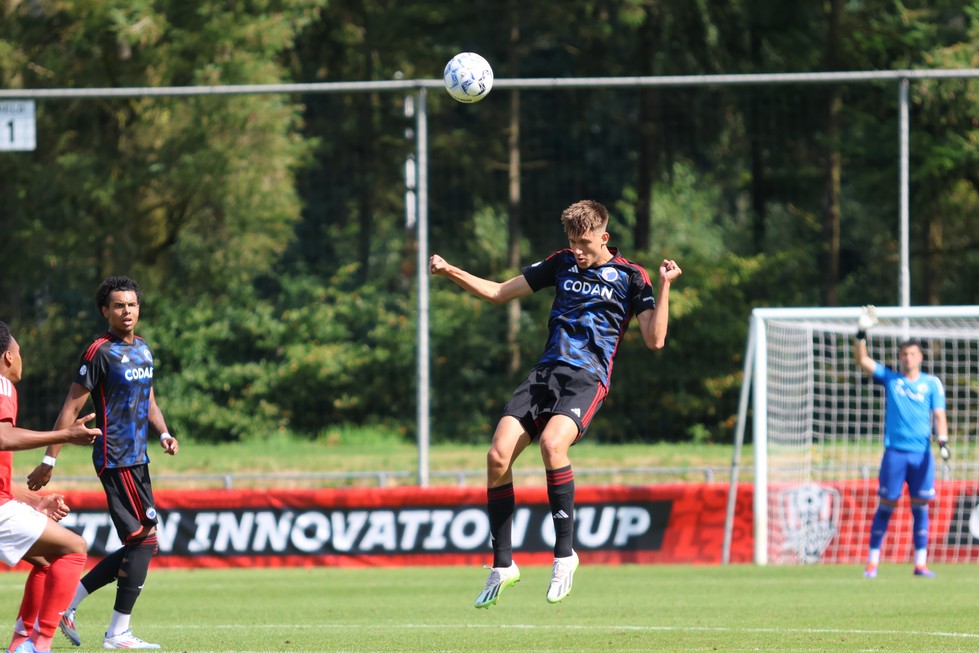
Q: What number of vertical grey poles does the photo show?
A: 2